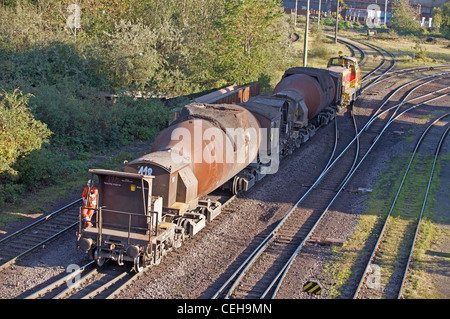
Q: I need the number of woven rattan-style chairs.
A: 0